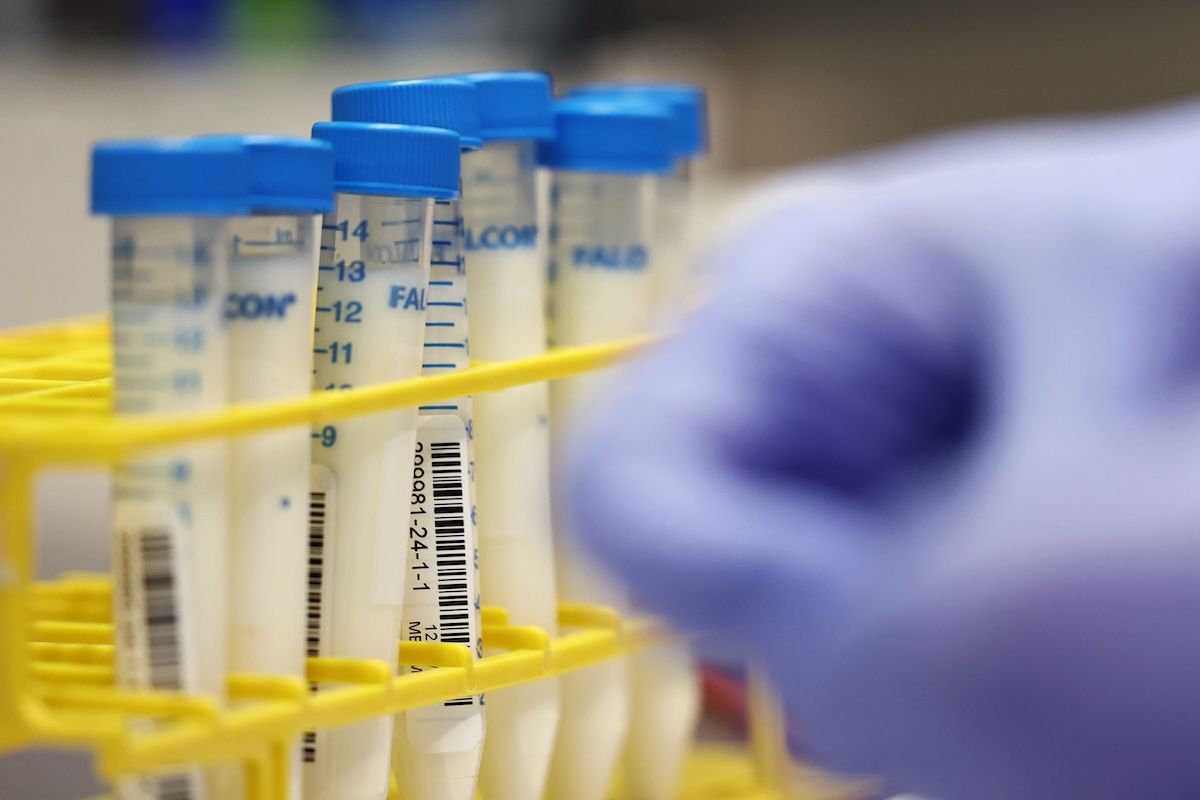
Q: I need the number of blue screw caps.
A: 7